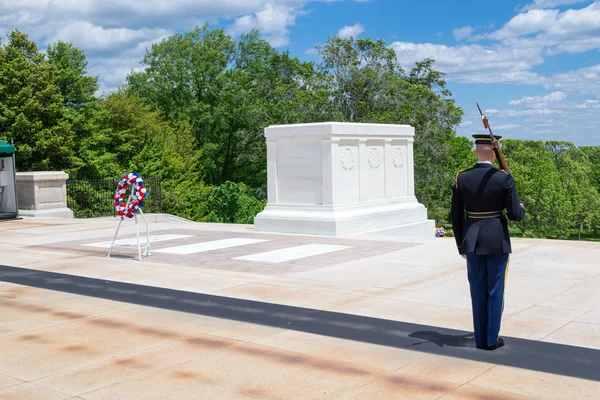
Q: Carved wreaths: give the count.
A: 3